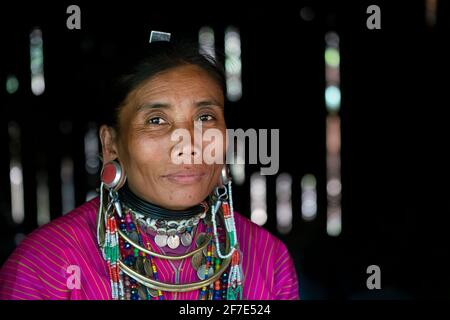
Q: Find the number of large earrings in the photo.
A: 2